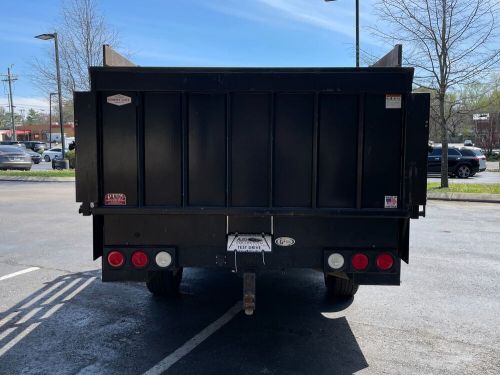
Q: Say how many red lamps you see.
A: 4